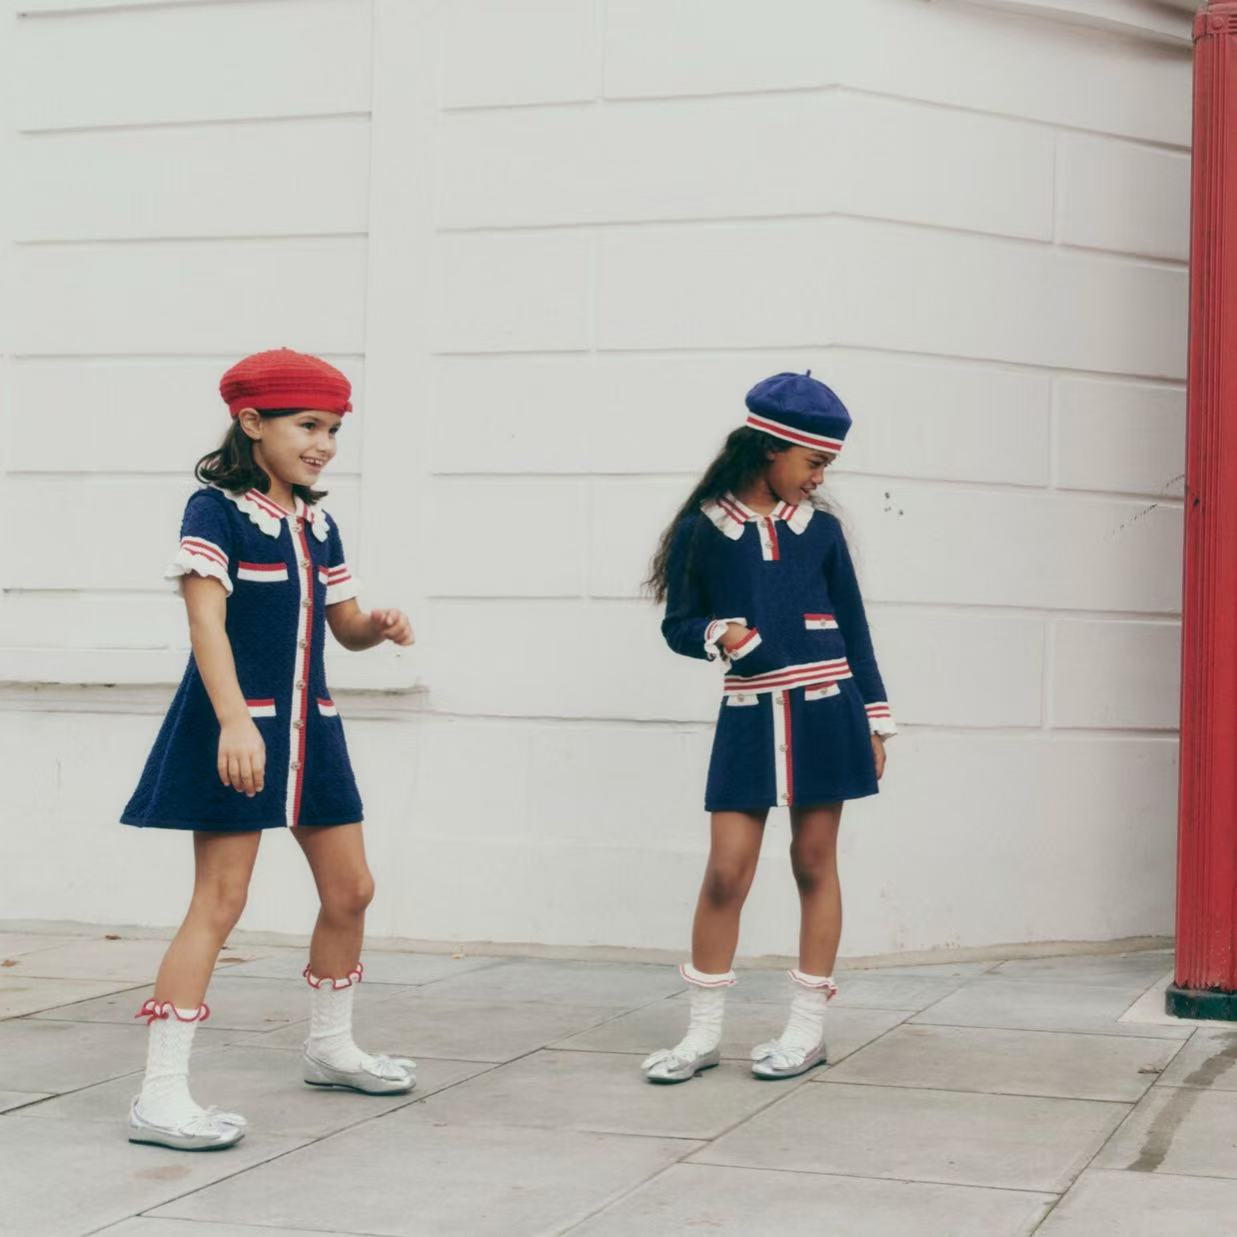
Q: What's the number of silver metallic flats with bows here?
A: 4